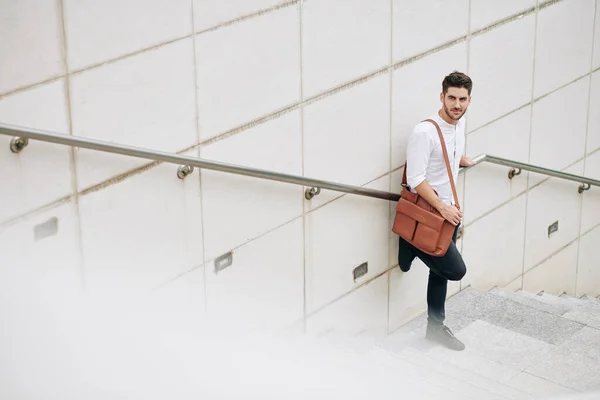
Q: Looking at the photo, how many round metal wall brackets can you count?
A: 5